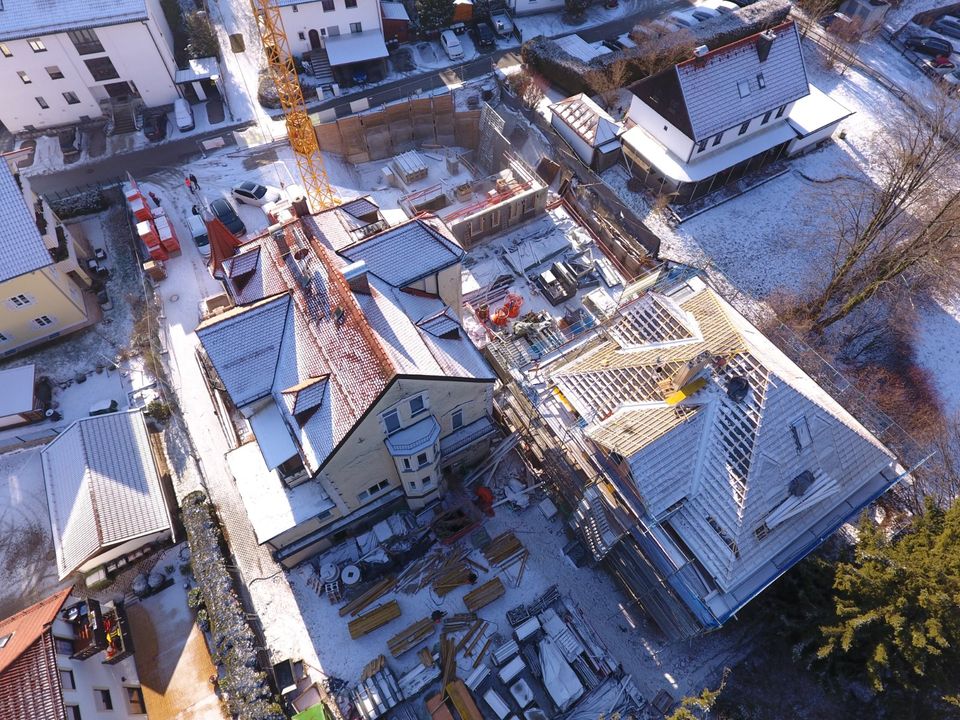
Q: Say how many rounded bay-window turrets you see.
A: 1